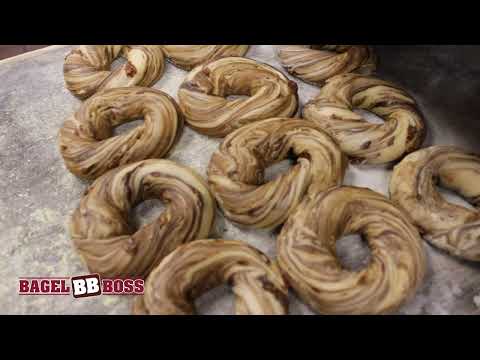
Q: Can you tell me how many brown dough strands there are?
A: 11